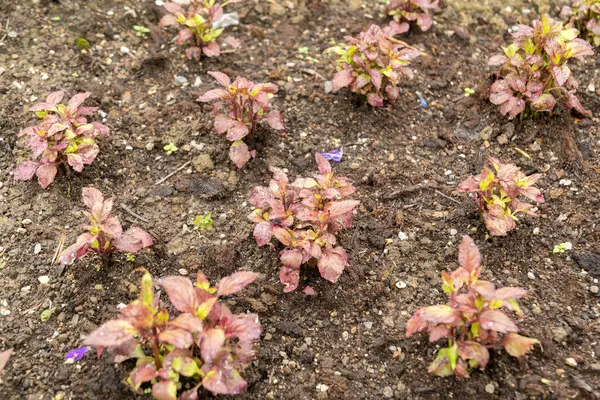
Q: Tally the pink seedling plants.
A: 12